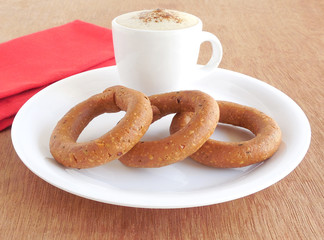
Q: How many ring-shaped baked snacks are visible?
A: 3